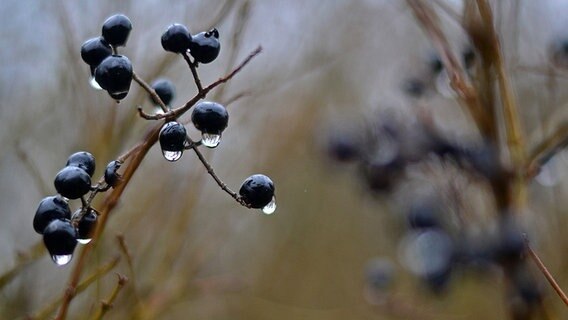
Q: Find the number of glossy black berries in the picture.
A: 15